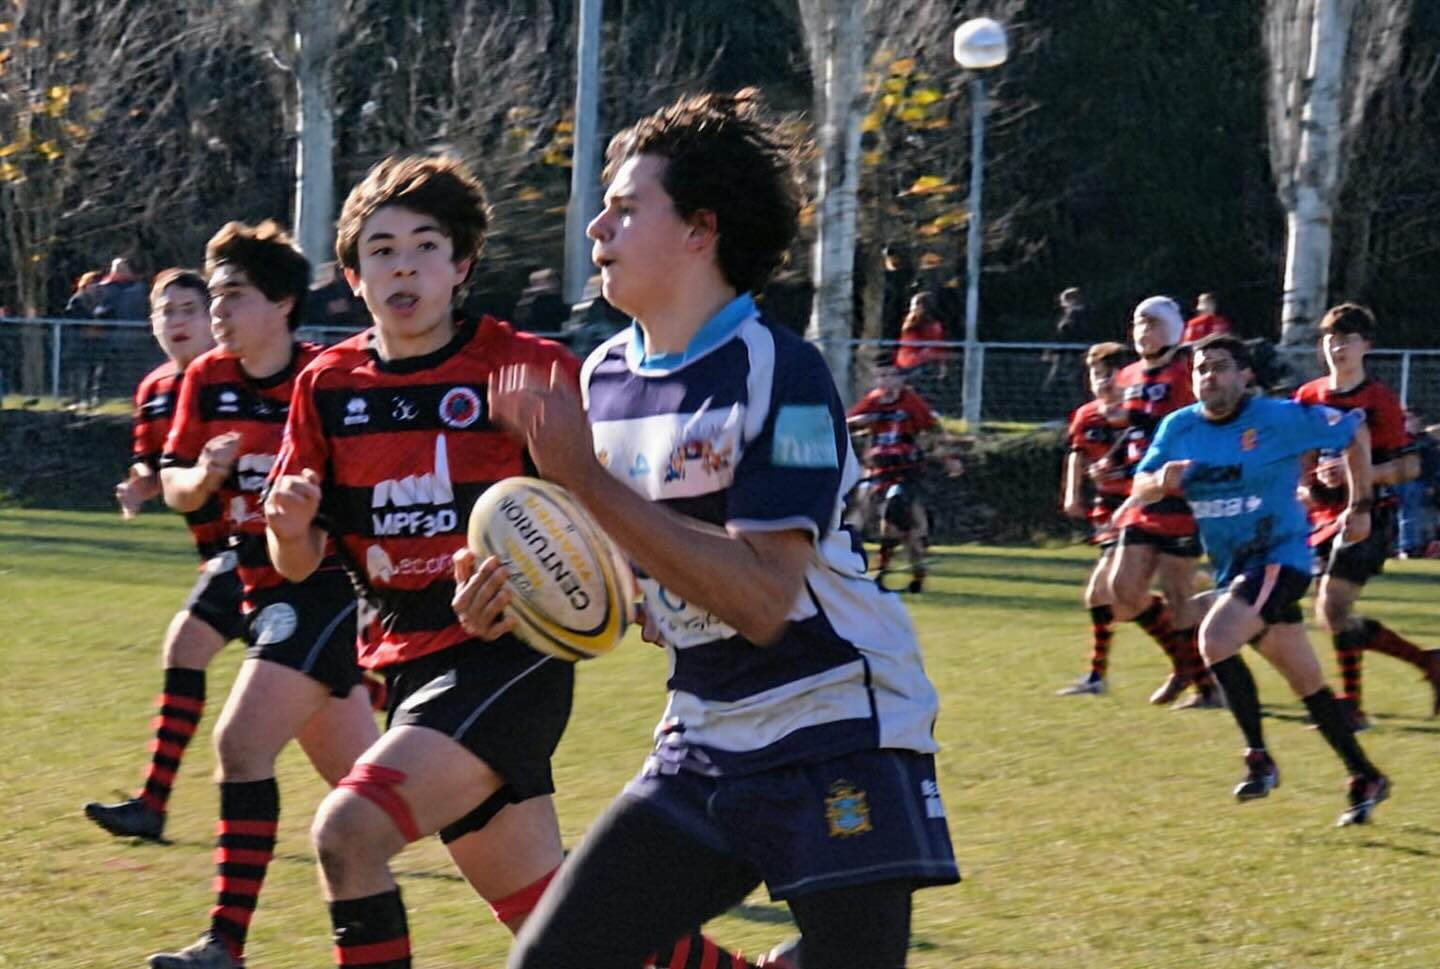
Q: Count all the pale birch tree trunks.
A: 3